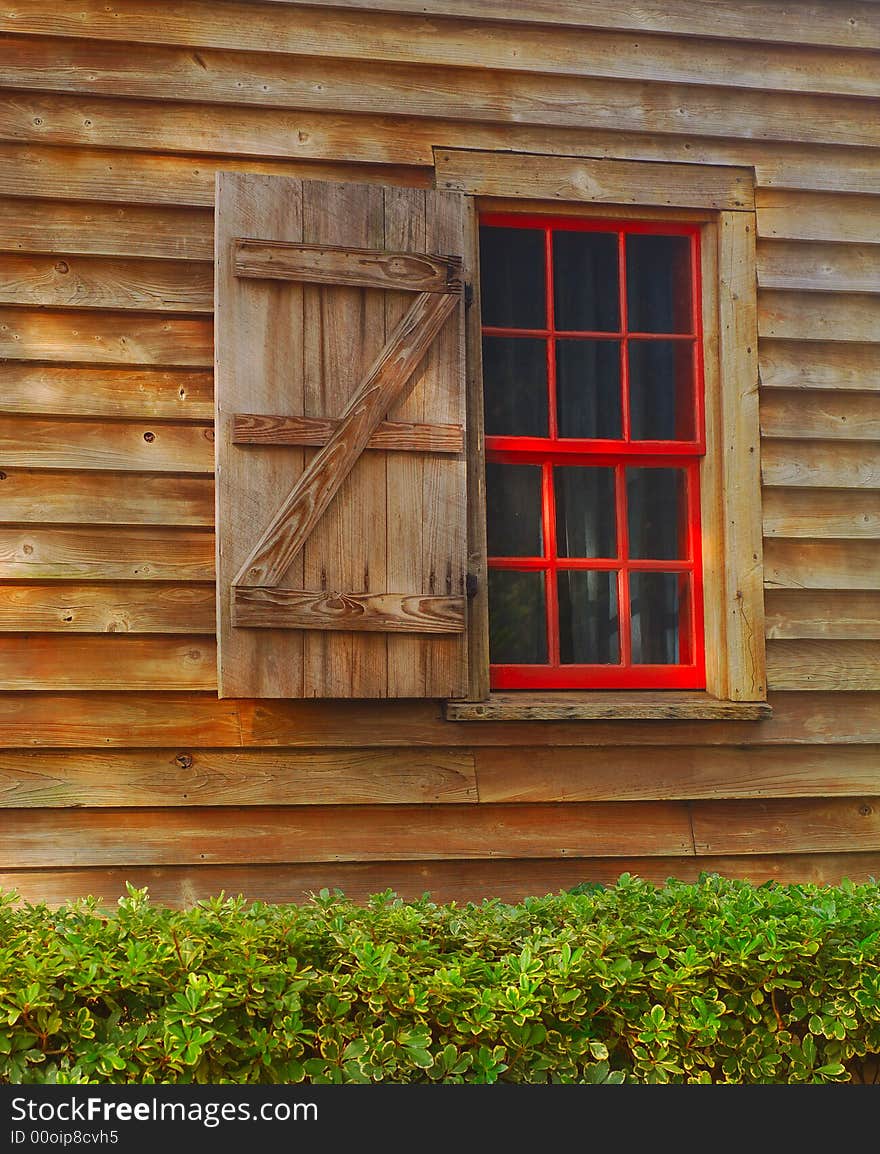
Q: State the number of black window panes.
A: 12